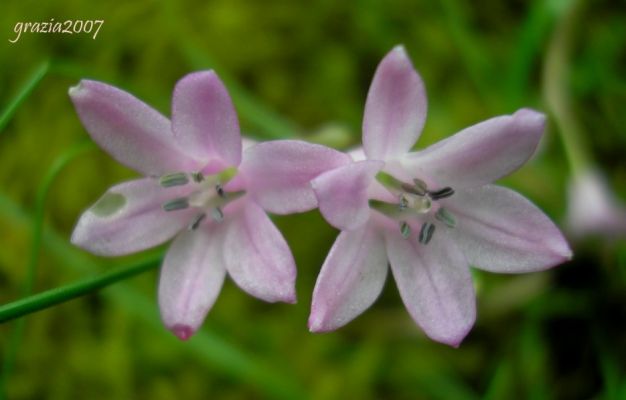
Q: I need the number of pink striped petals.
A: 12